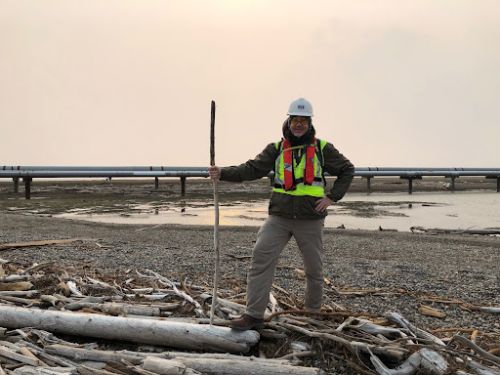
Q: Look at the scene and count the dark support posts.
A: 8